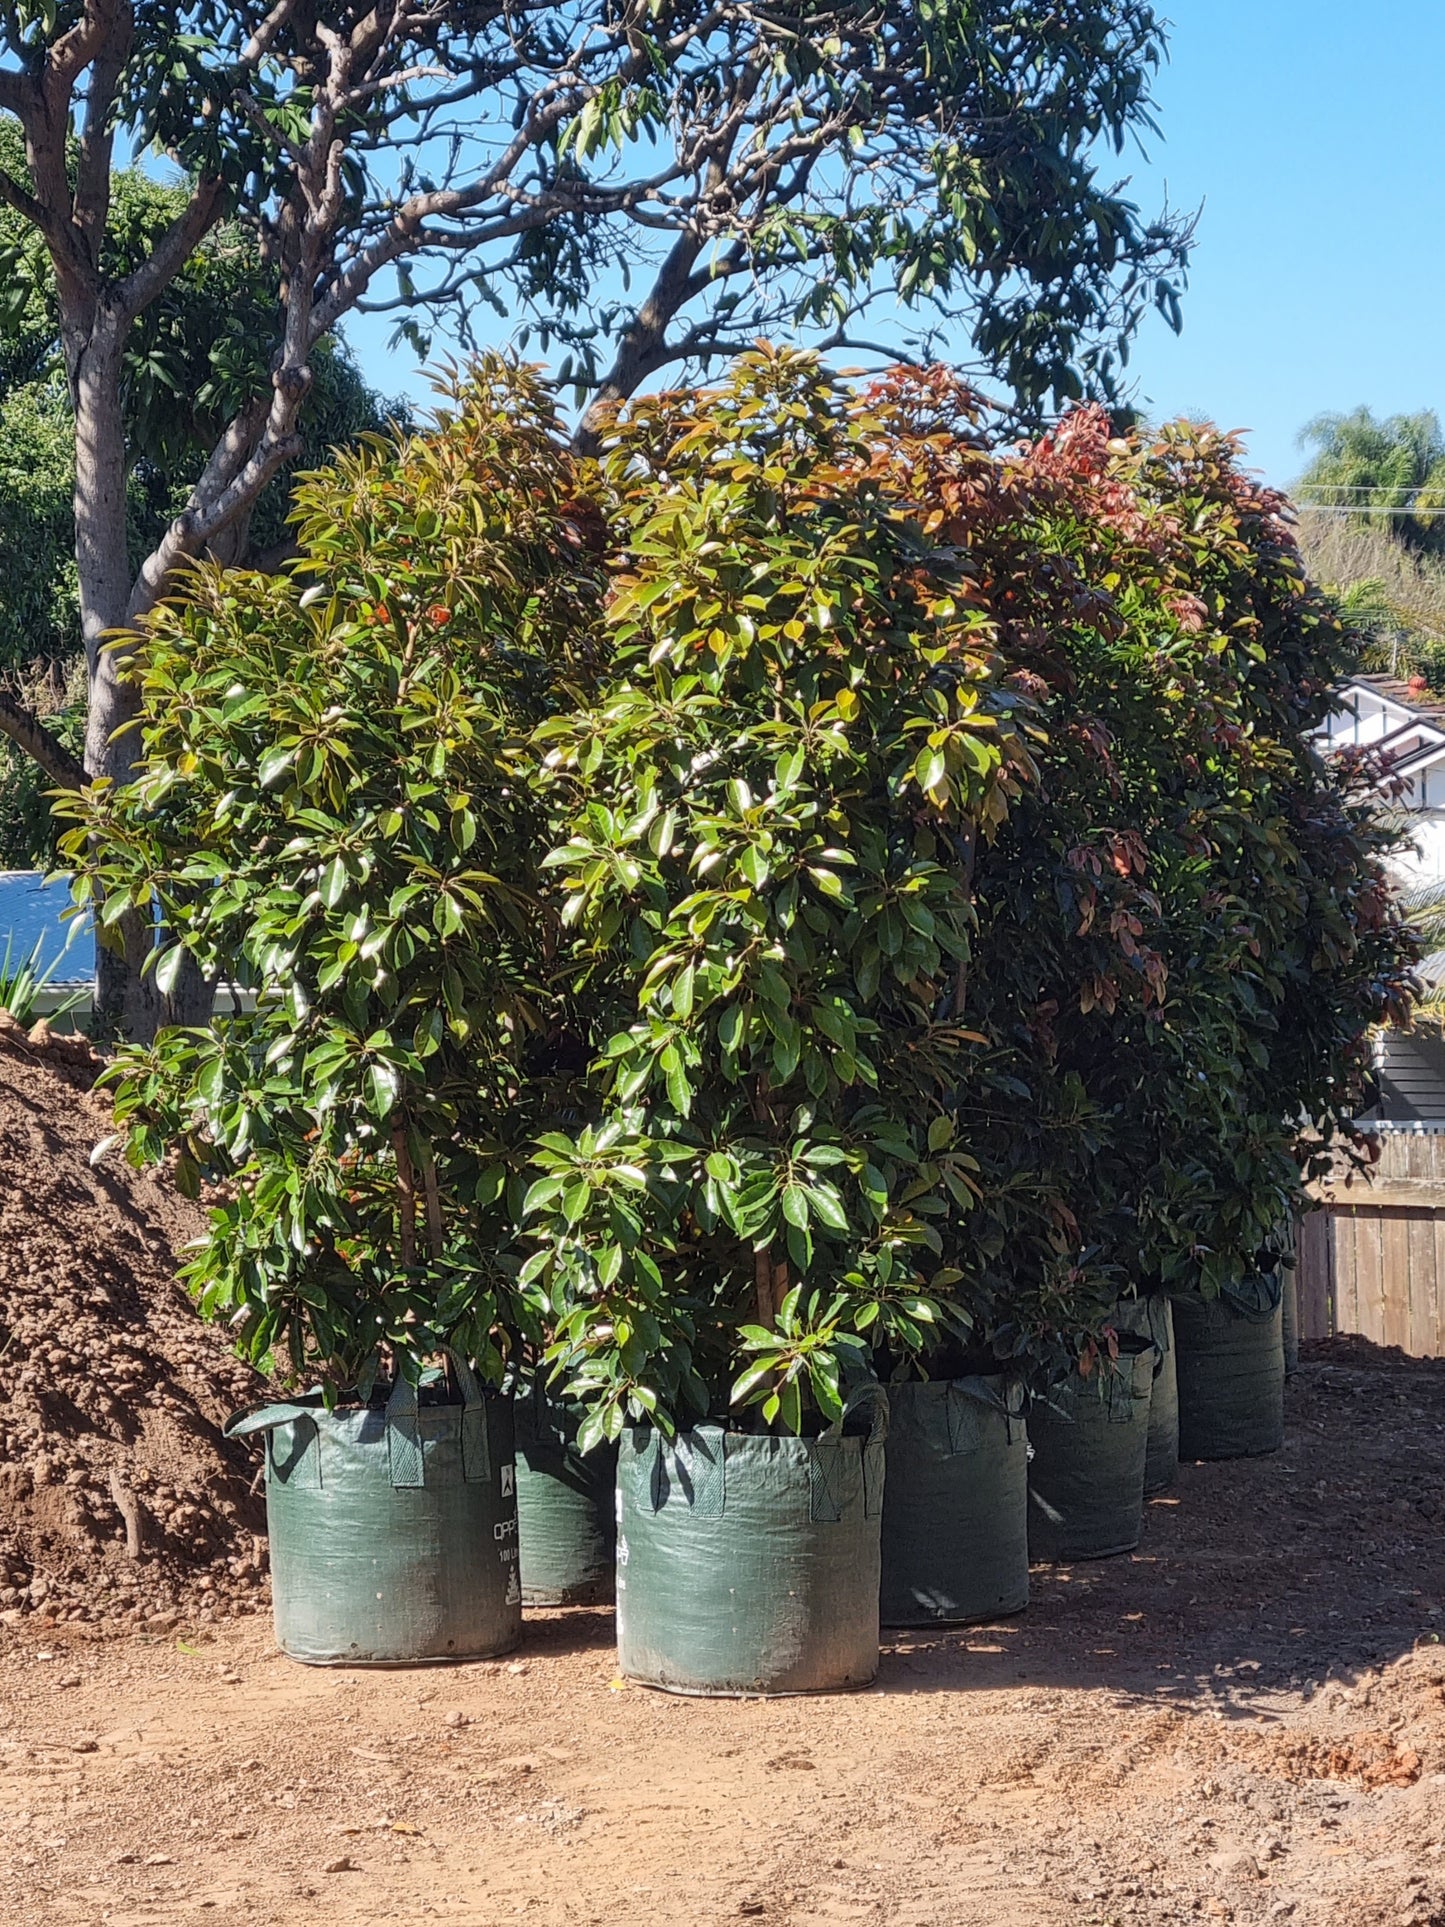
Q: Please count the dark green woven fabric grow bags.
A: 8